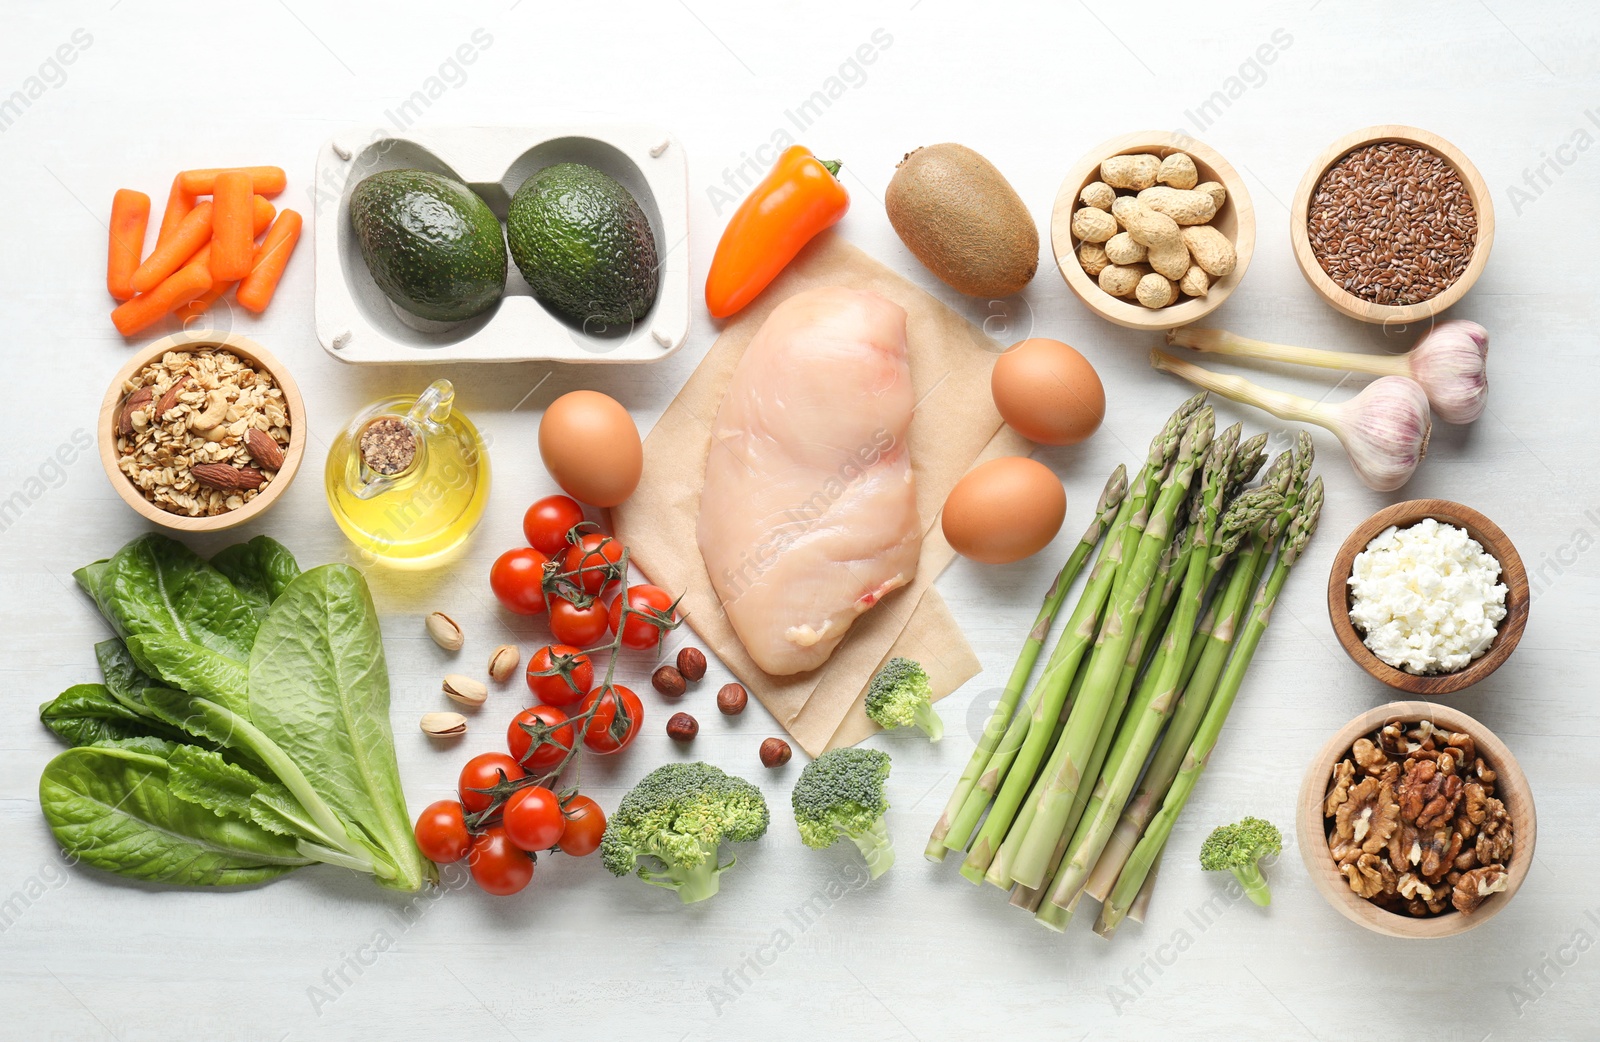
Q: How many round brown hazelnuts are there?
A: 5